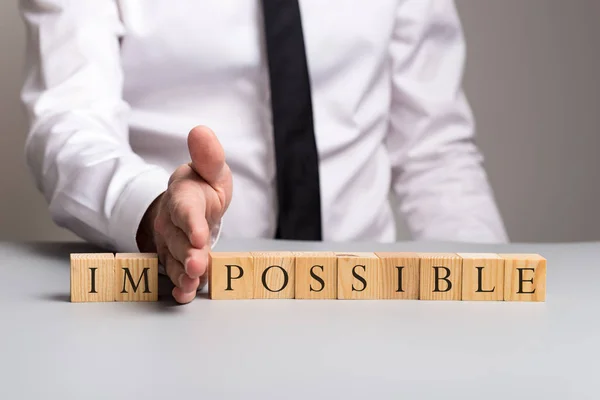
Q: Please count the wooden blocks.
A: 10